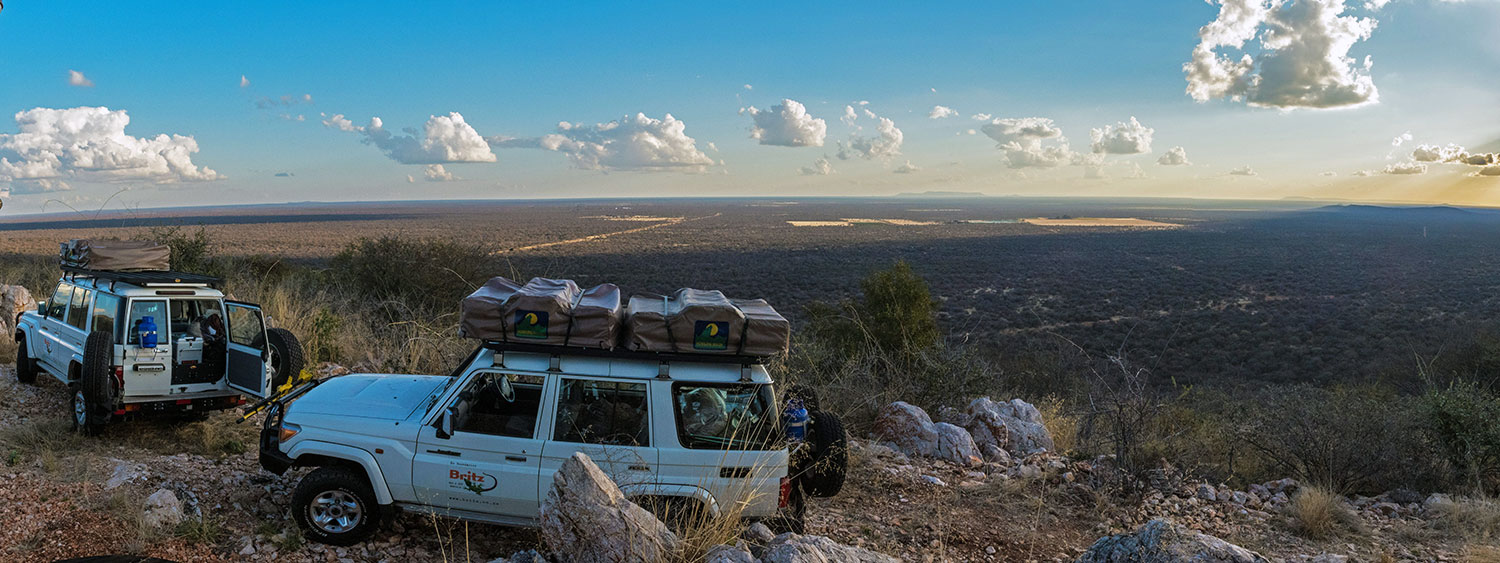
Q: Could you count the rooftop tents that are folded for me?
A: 3